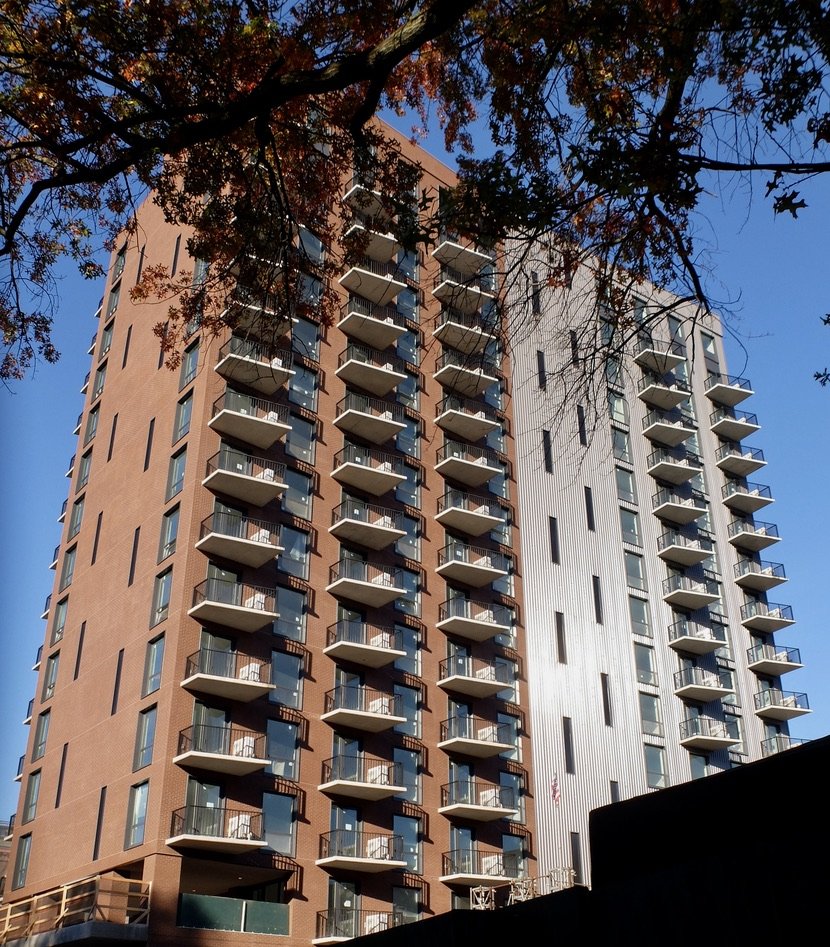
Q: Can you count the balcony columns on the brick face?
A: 3